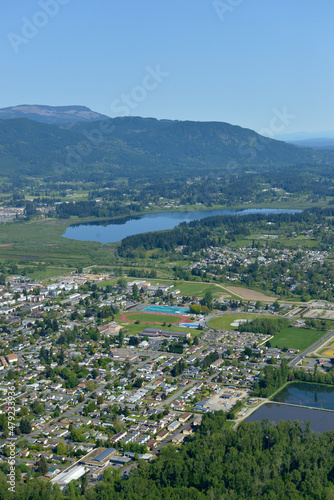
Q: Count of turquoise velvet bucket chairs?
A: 0